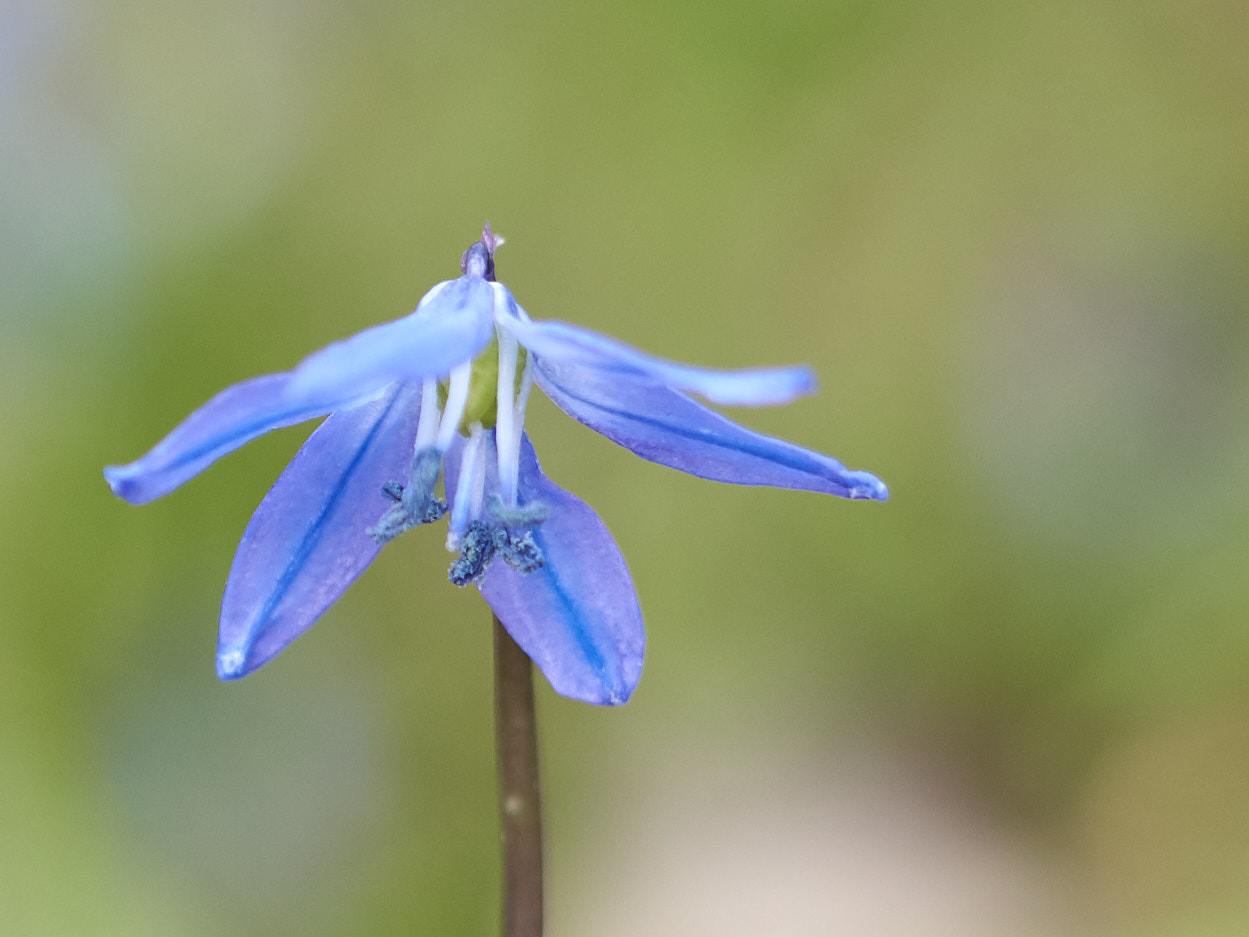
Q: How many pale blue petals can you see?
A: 6